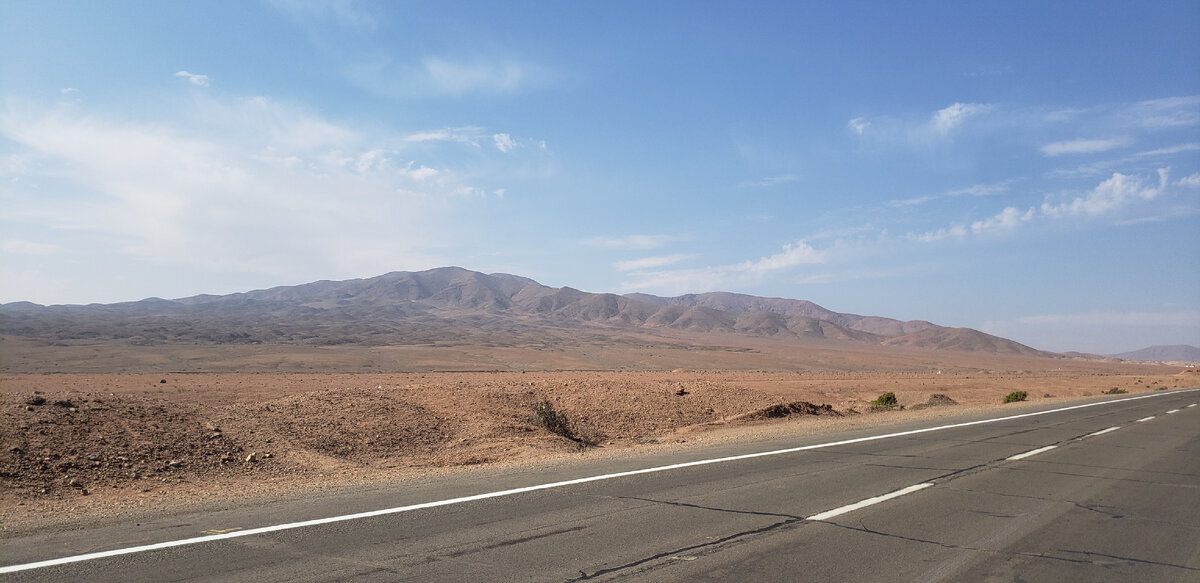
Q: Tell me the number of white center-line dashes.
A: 6